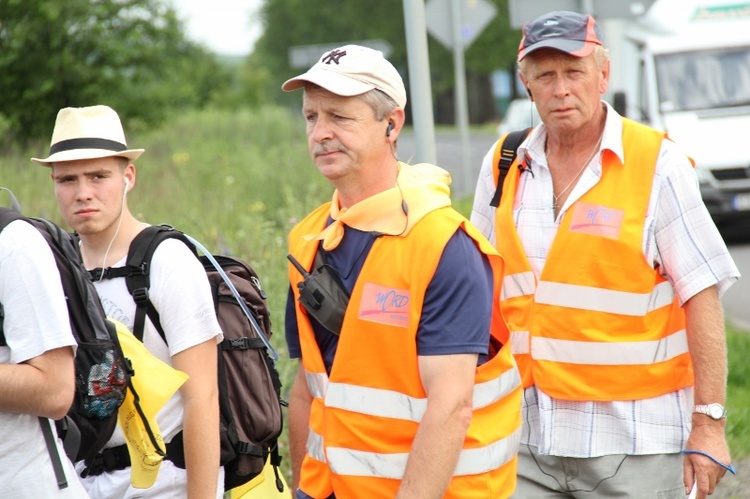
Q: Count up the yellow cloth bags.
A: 2